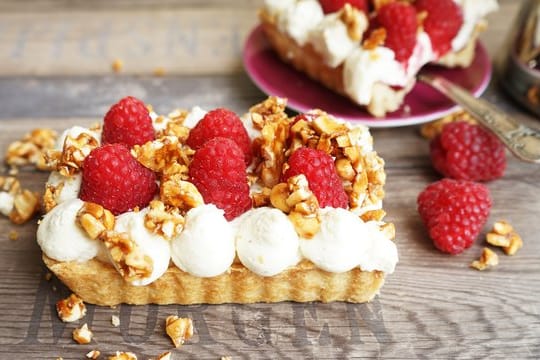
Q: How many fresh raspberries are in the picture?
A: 10